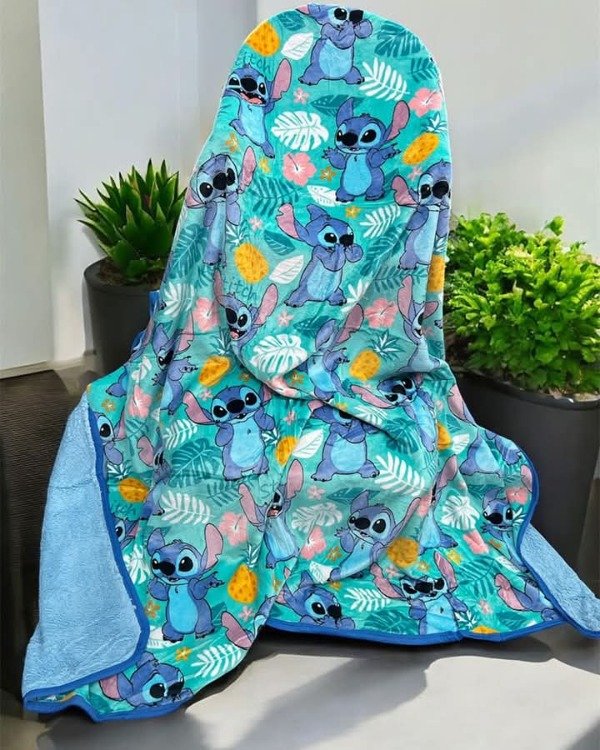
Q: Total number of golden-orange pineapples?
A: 12